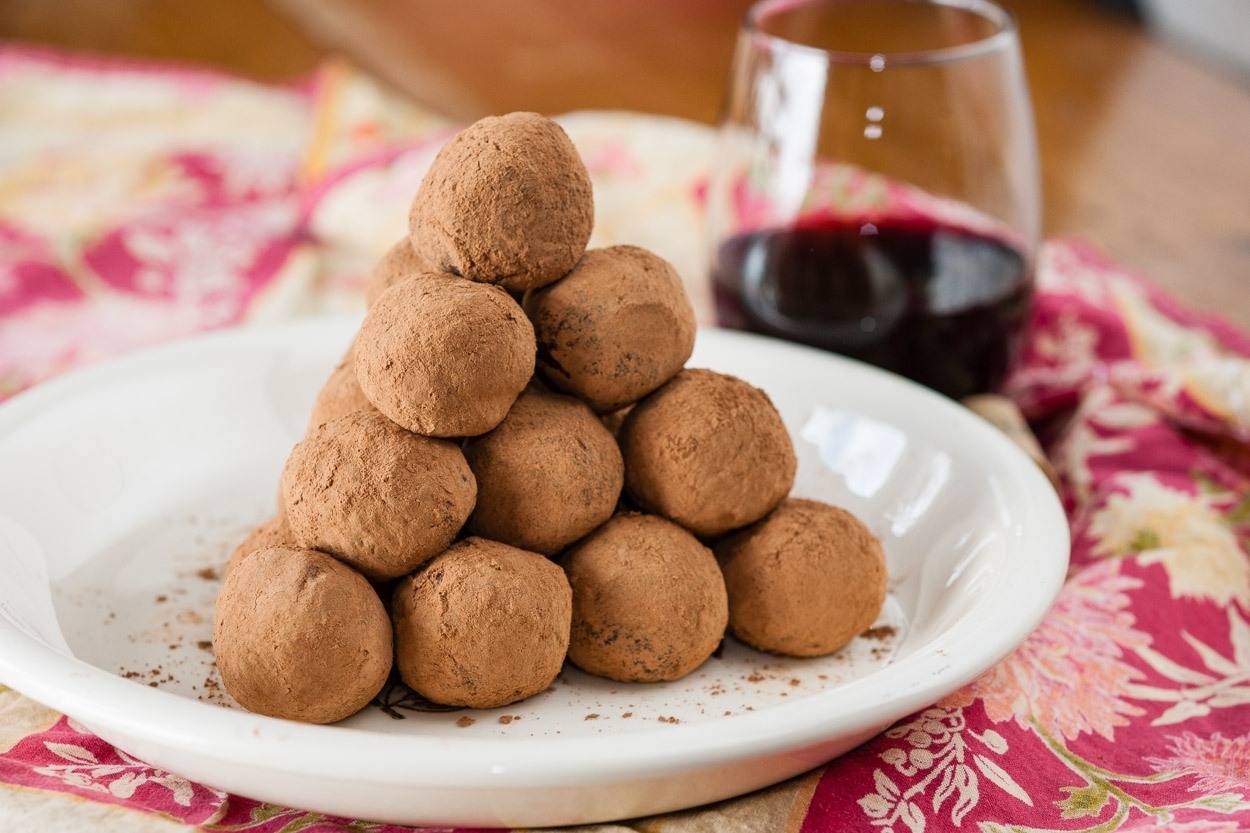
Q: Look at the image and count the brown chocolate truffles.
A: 13